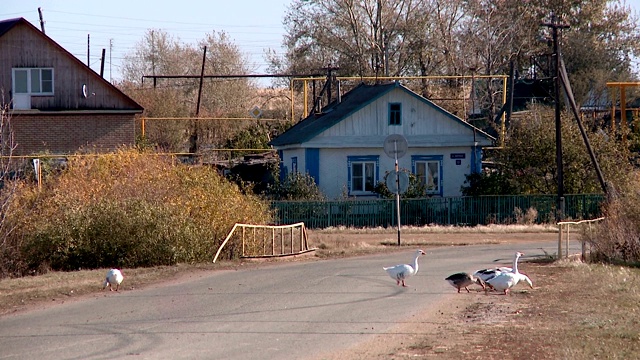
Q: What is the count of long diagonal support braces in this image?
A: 1